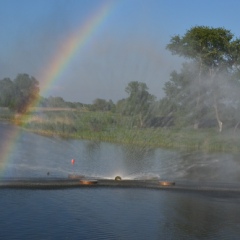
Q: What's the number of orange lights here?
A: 2